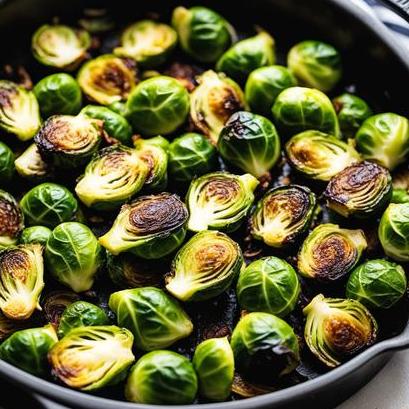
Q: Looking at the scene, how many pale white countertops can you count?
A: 1